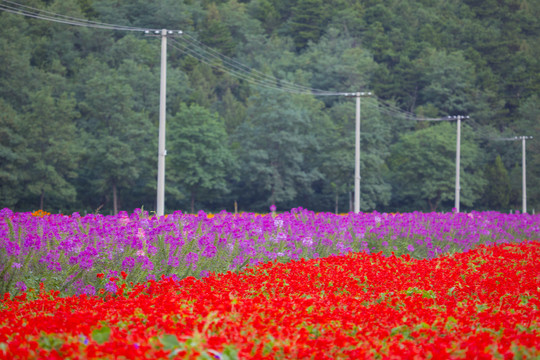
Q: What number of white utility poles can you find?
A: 4